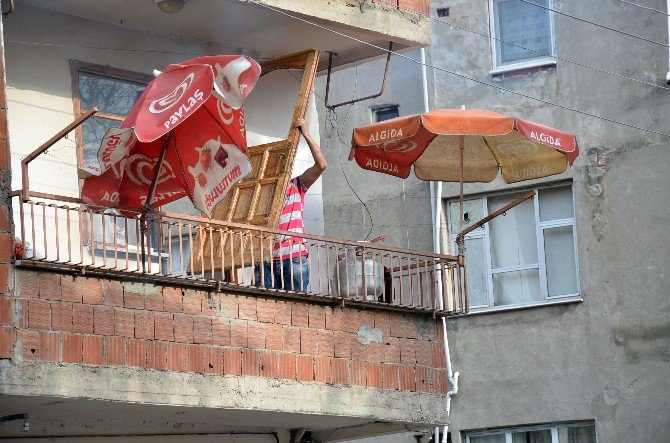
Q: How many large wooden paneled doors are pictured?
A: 1